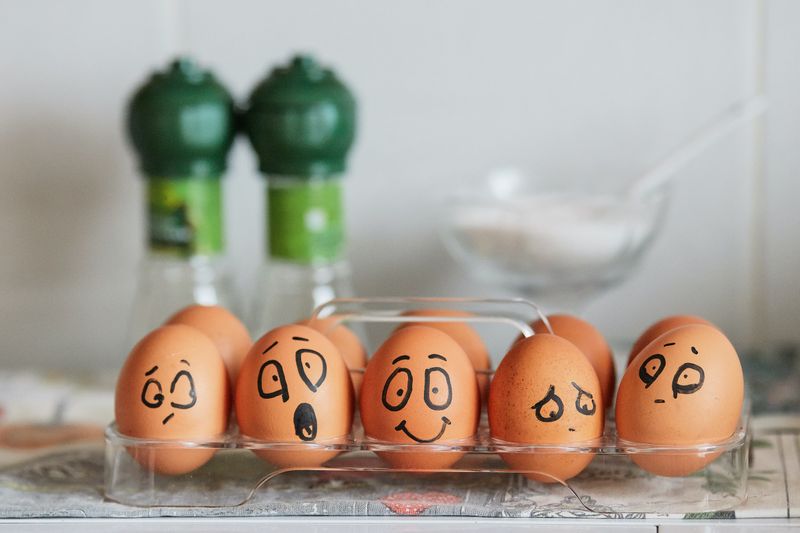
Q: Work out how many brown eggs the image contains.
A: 10